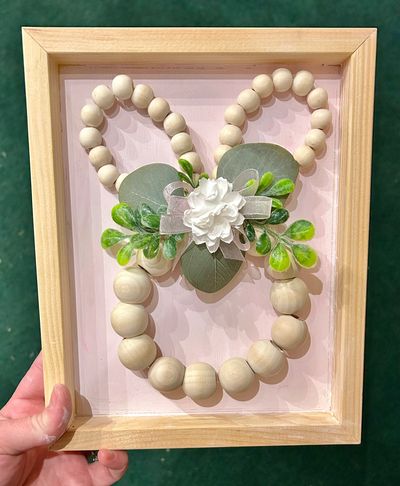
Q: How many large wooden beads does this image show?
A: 12